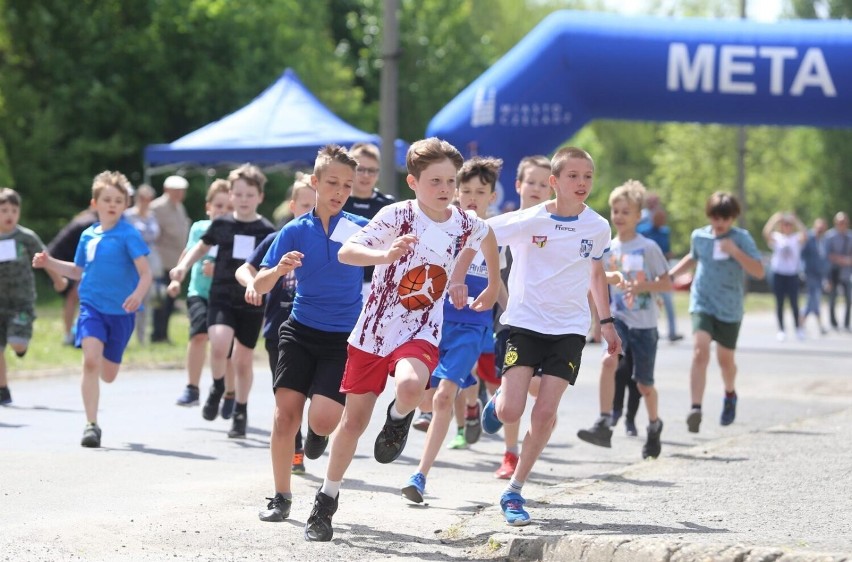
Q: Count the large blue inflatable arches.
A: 1